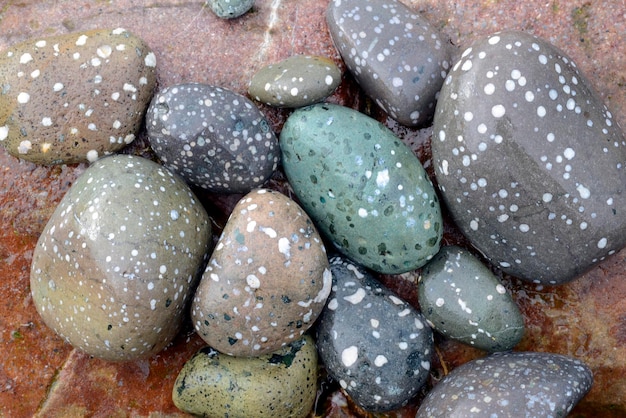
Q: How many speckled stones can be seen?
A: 13